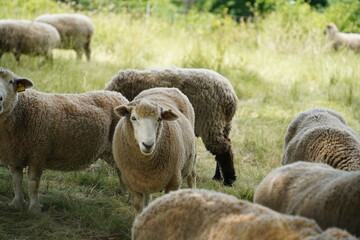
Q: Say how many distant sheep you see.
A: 3